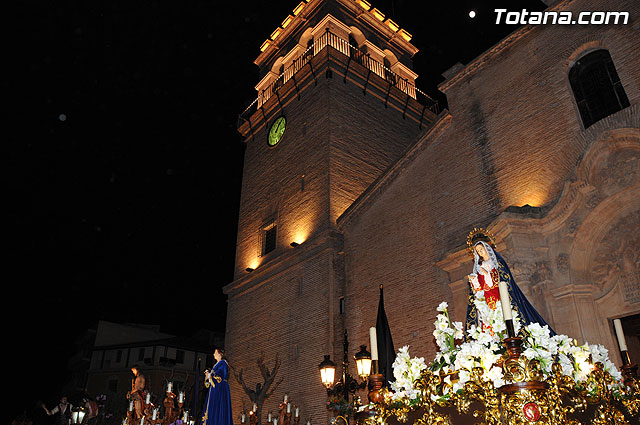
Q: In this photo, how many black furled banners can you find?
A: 1